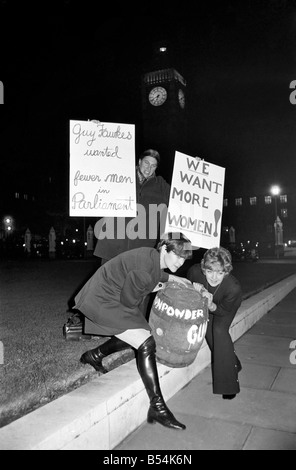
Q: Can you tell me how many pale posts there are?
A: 5